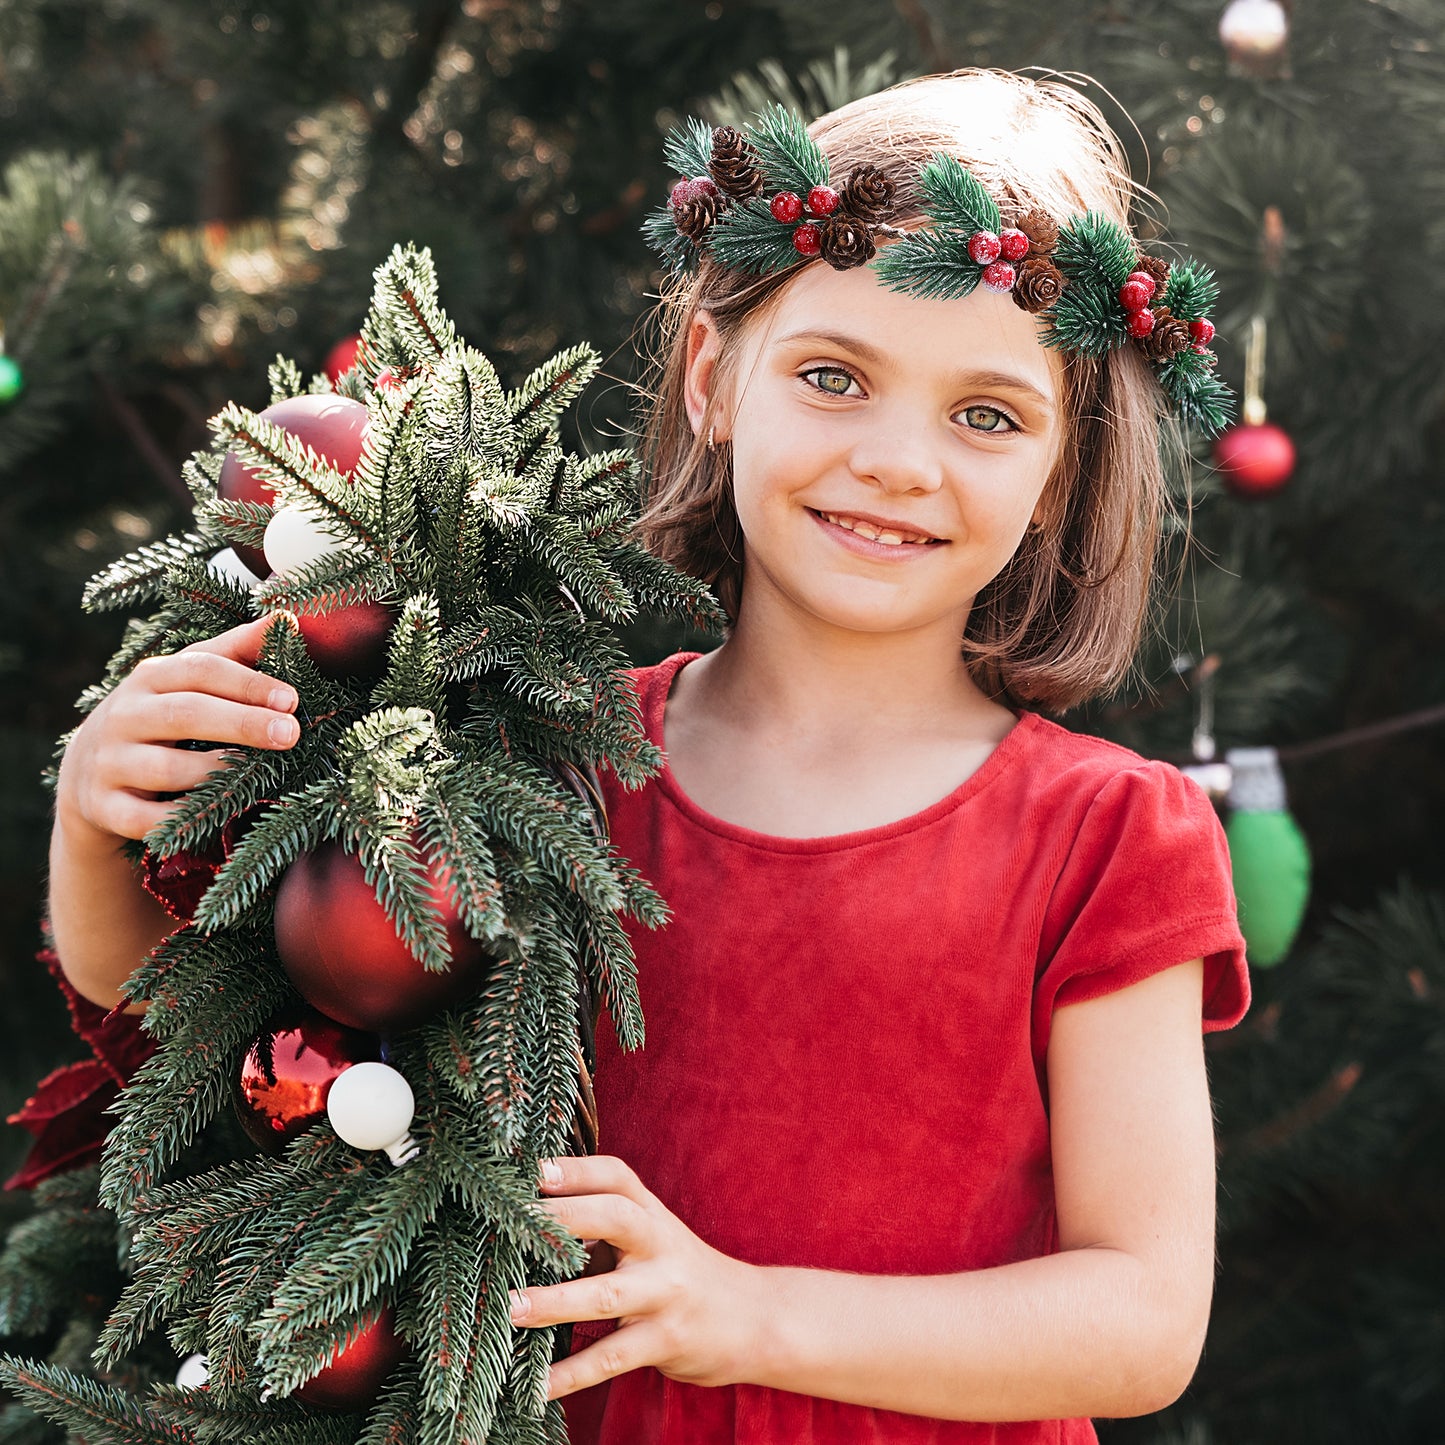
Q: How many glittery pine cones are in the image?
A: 0